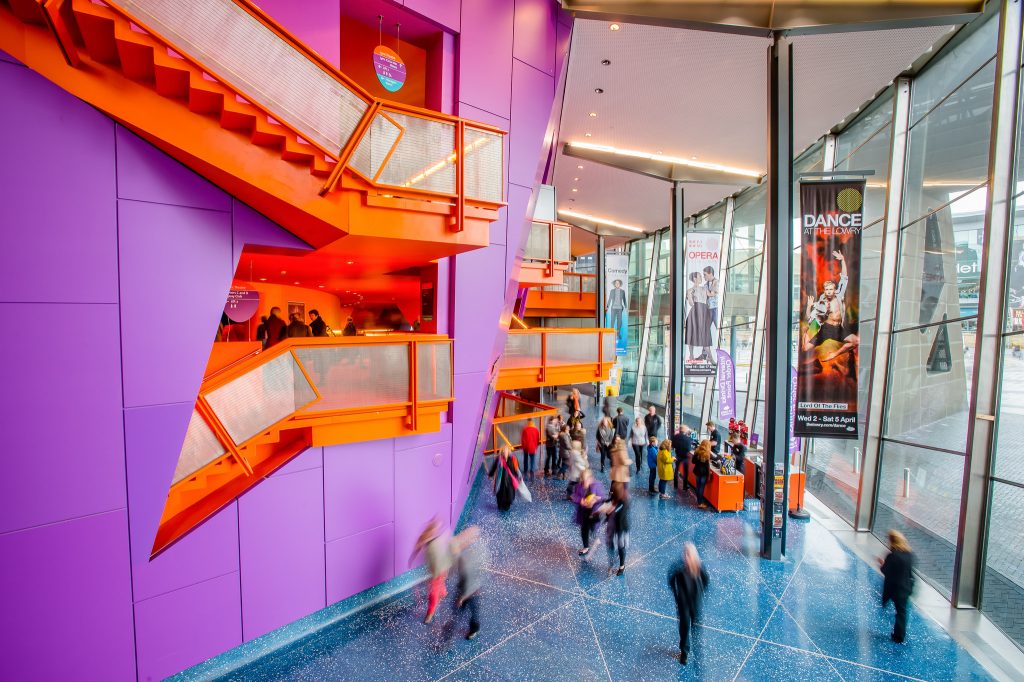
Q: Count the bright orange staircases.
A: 2